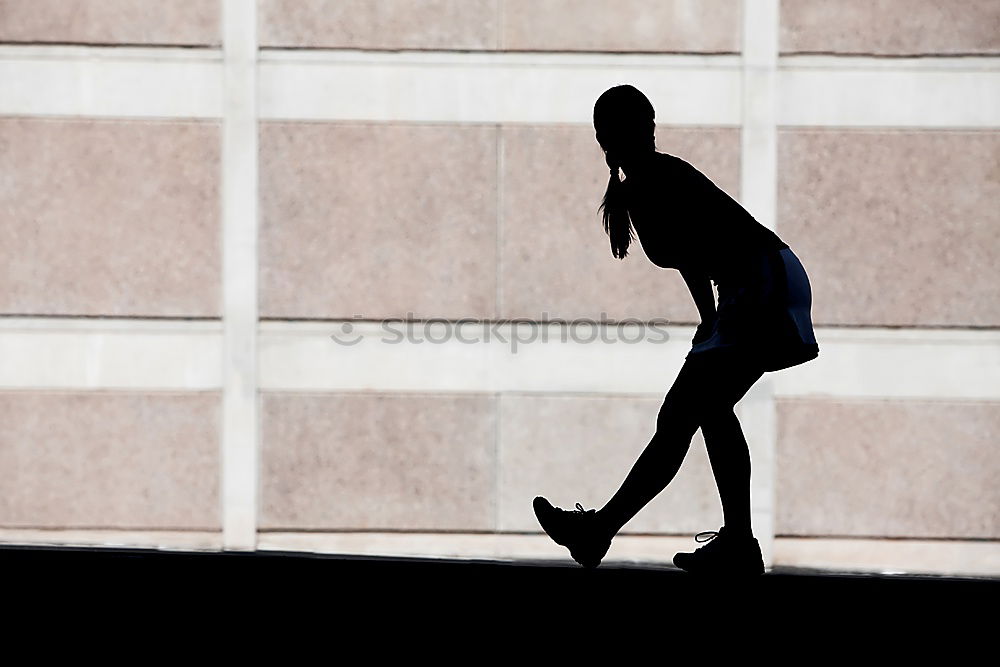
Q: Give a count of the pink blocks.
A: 12